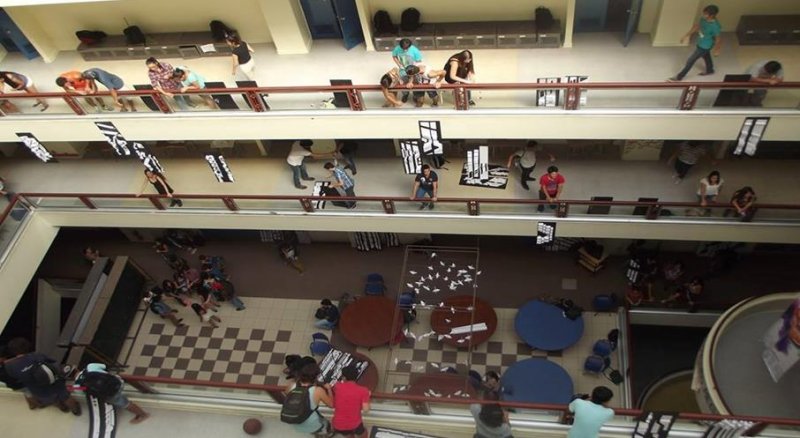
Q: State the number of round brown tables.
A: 4